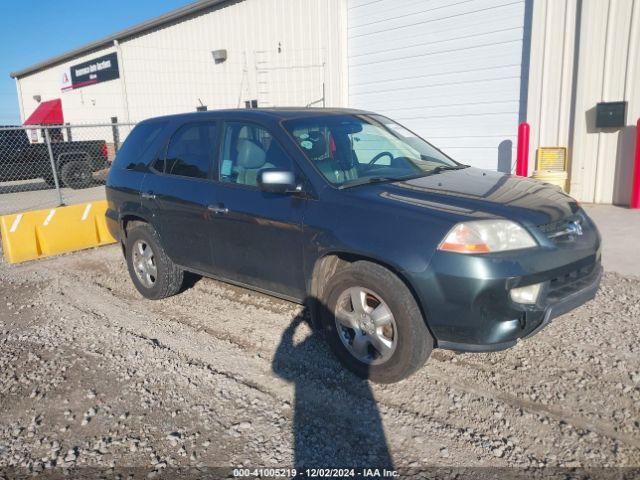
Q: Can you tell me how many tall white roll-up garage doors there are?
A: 1